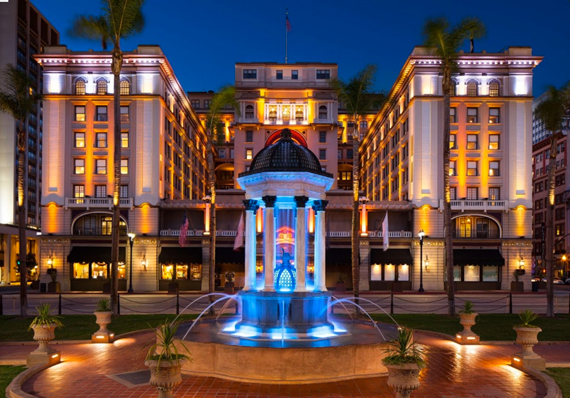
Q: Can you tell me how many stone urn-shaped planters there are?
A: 6